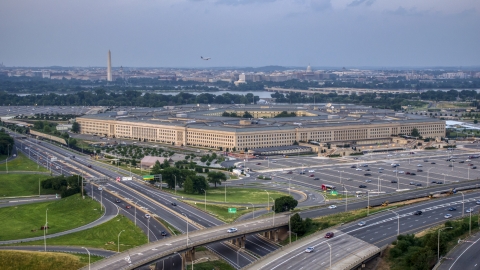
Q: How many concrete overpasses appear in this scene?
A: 2